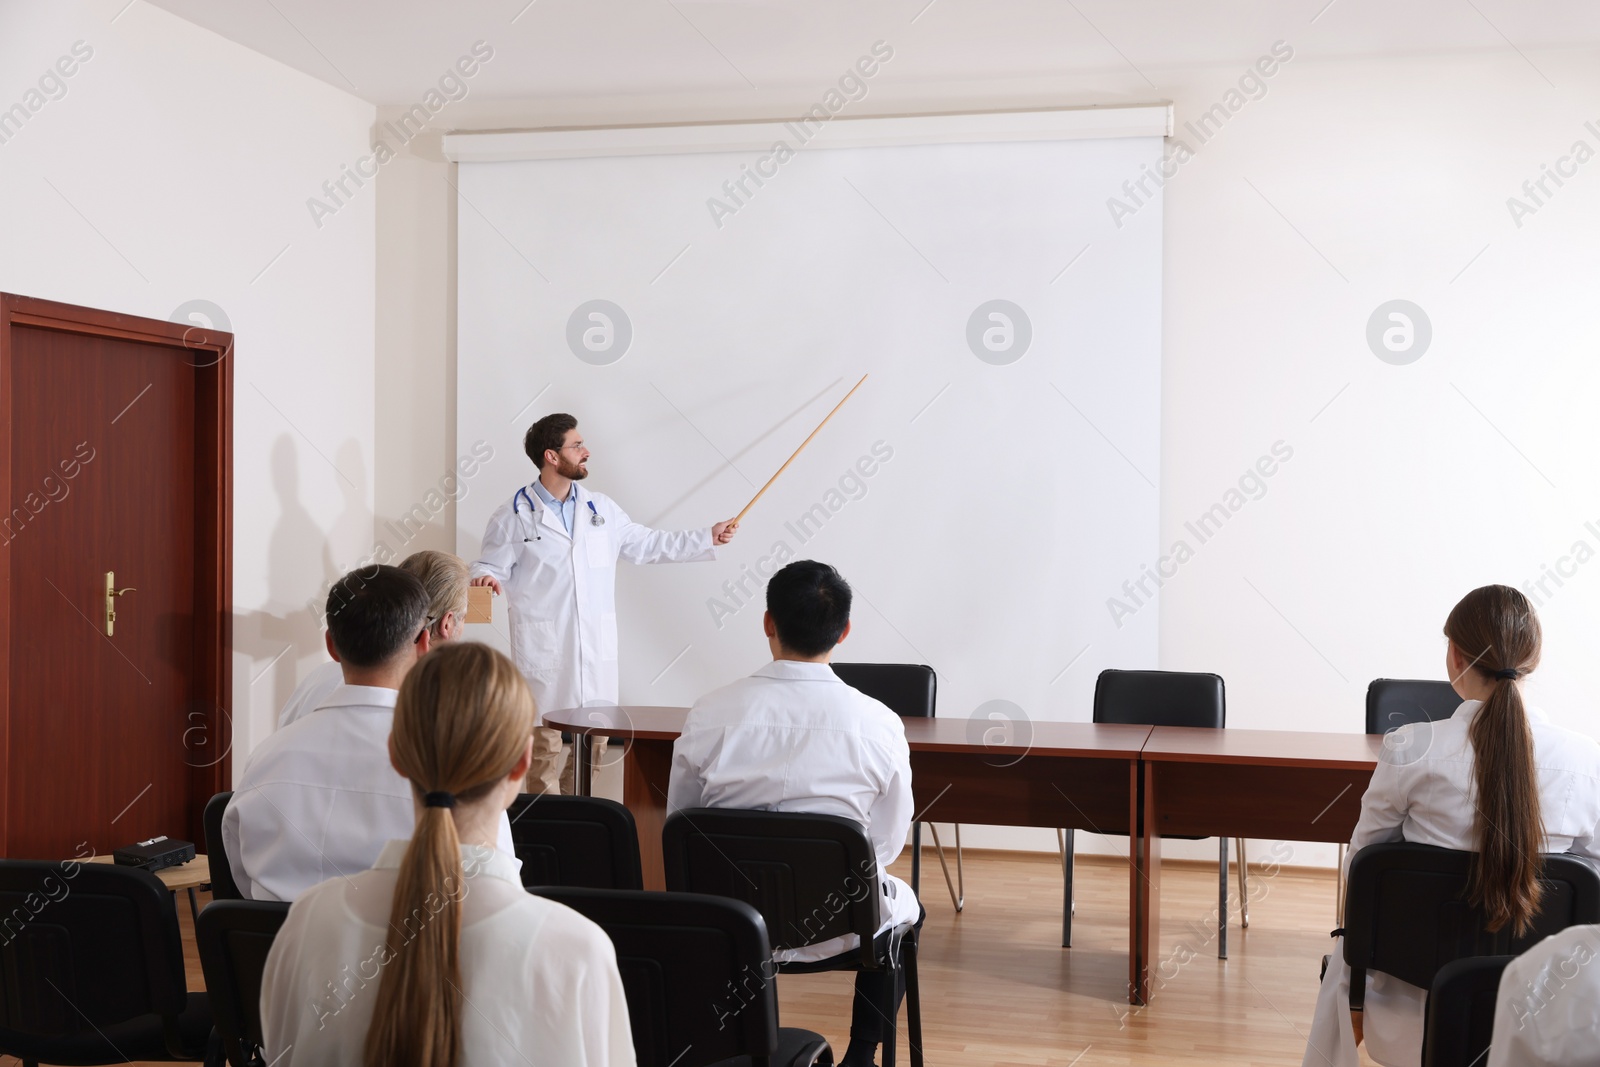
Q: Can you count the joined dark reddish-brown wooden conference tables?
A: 2